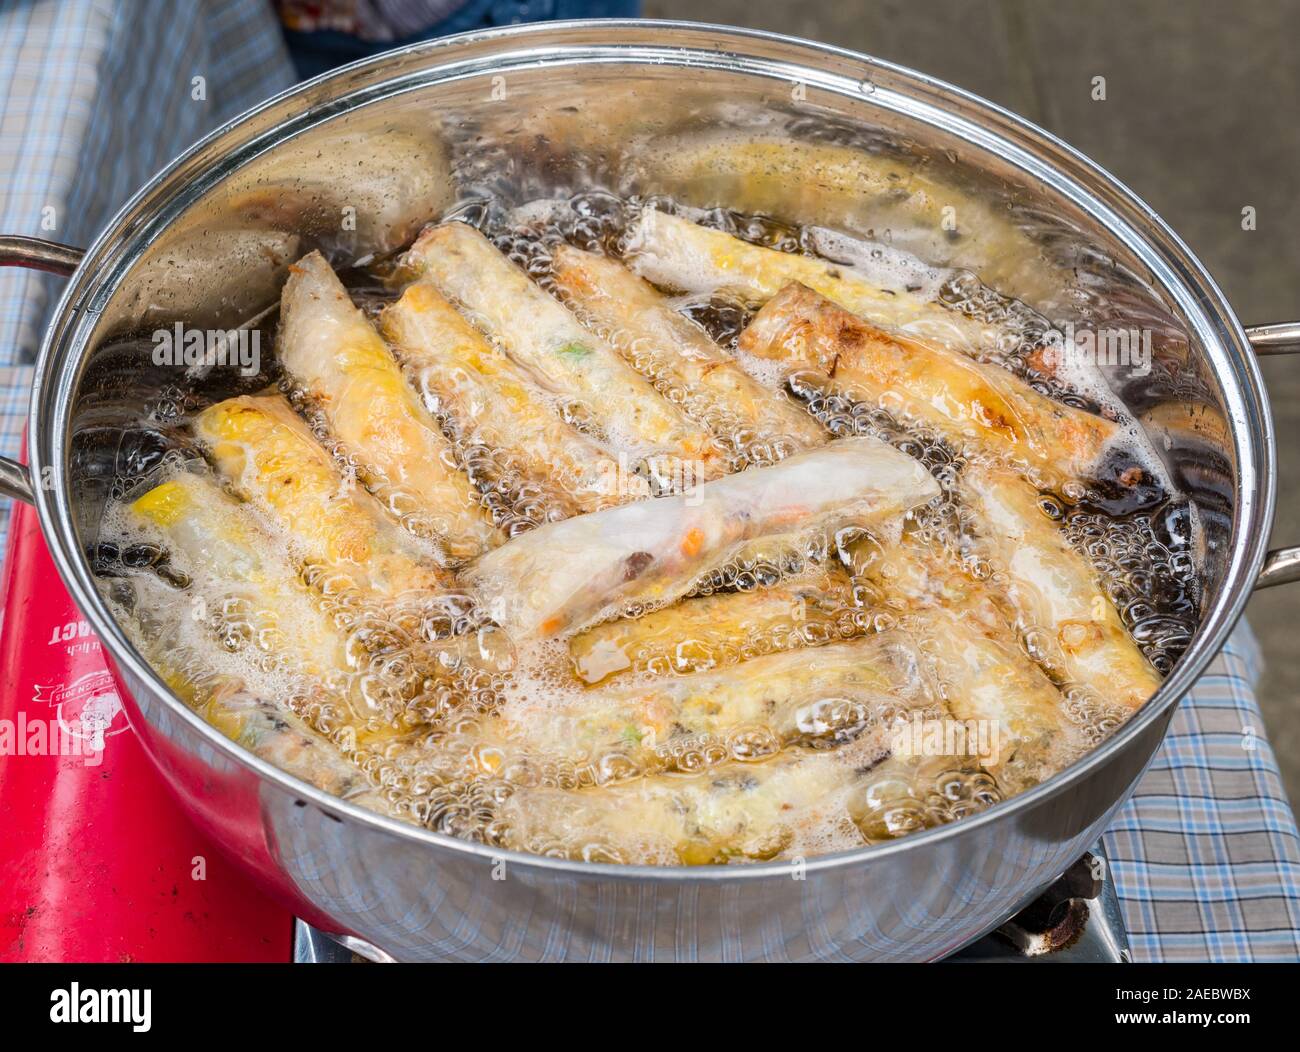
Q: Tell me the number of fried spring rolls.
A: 15